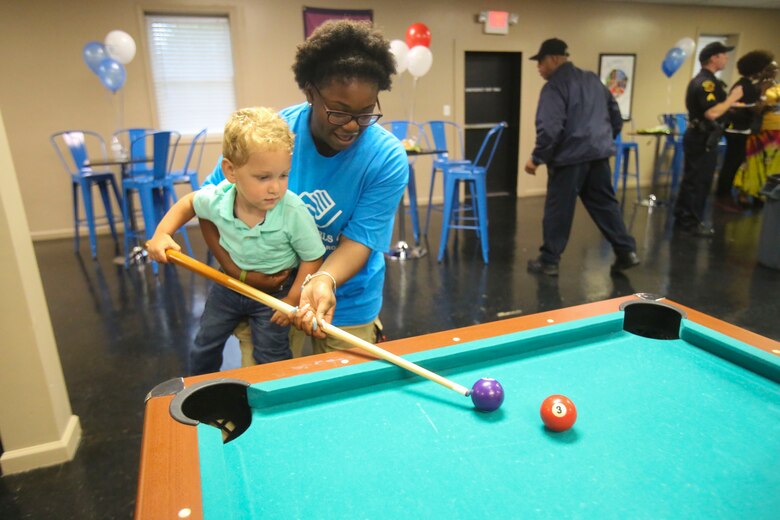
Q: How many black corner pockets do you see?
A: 2